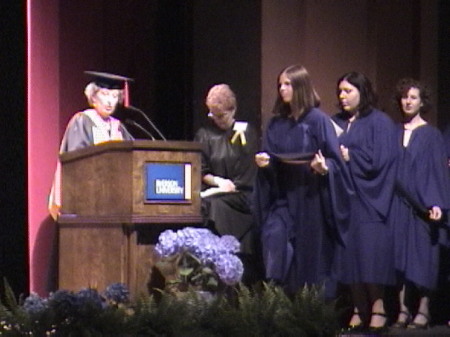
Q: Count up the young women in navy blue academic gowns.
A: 3